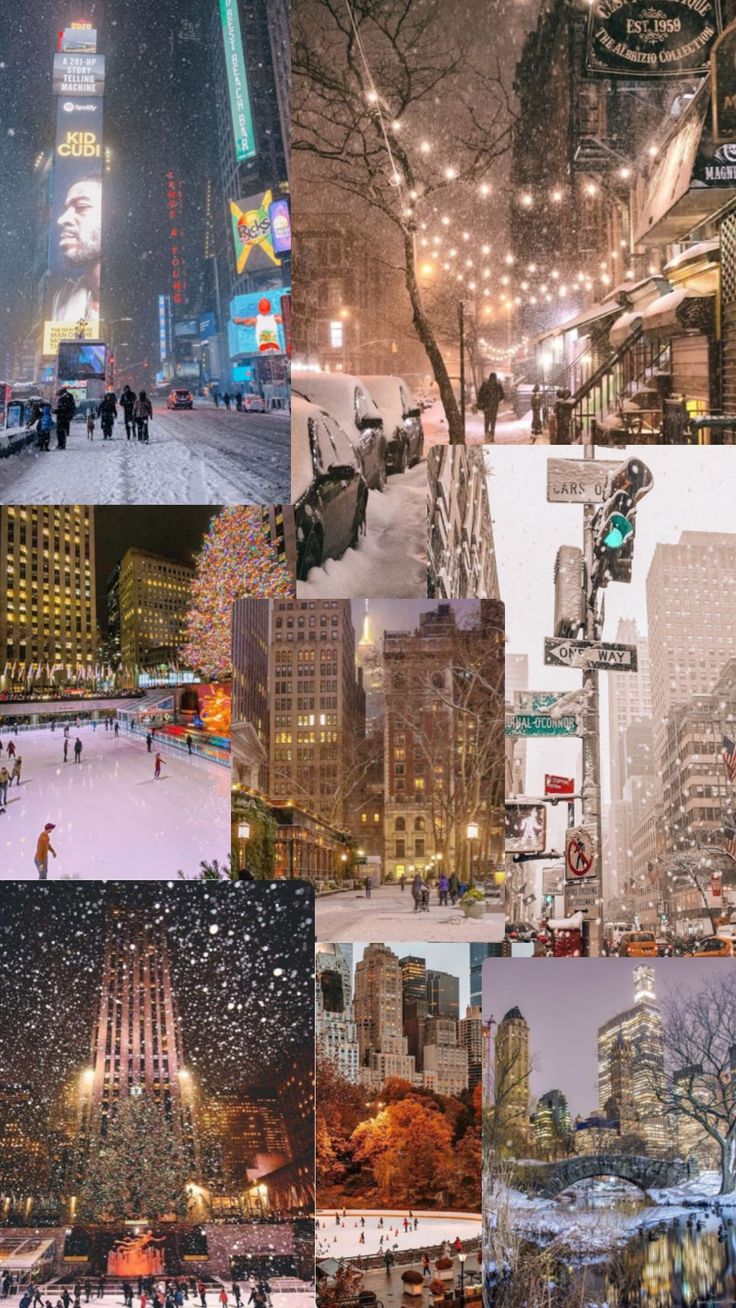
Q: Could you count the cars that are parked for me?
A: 3